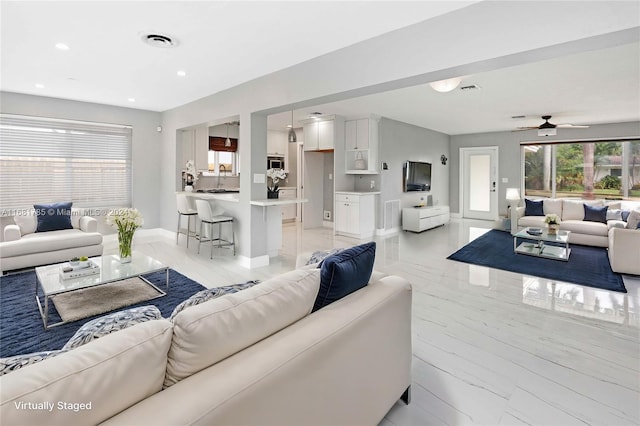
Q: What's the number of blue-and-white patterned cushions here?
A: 4